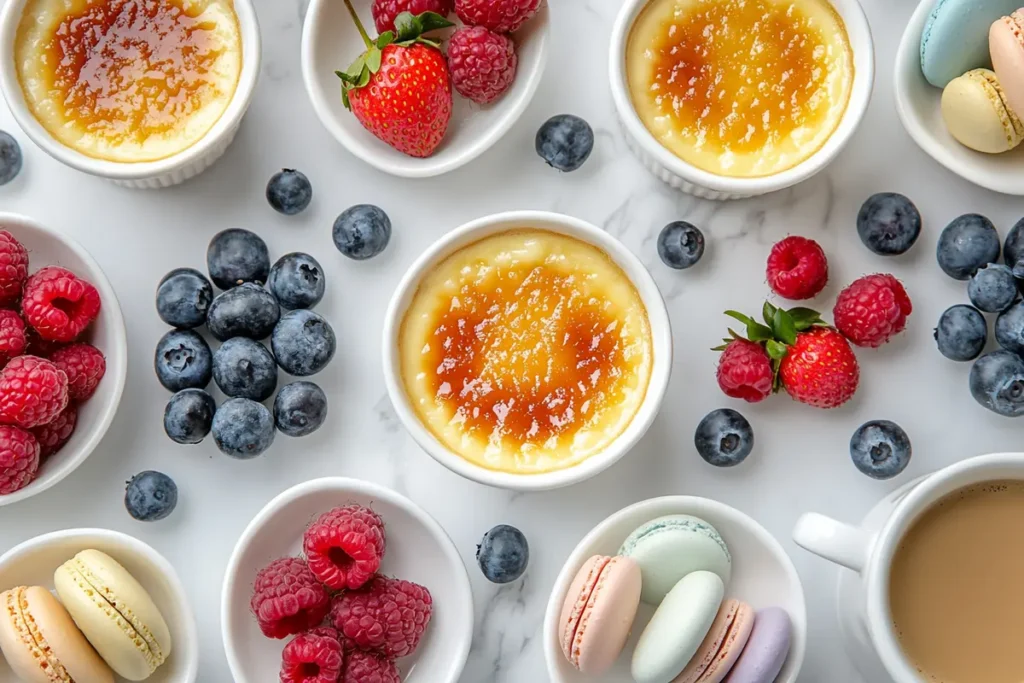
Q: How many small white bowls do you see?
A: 9